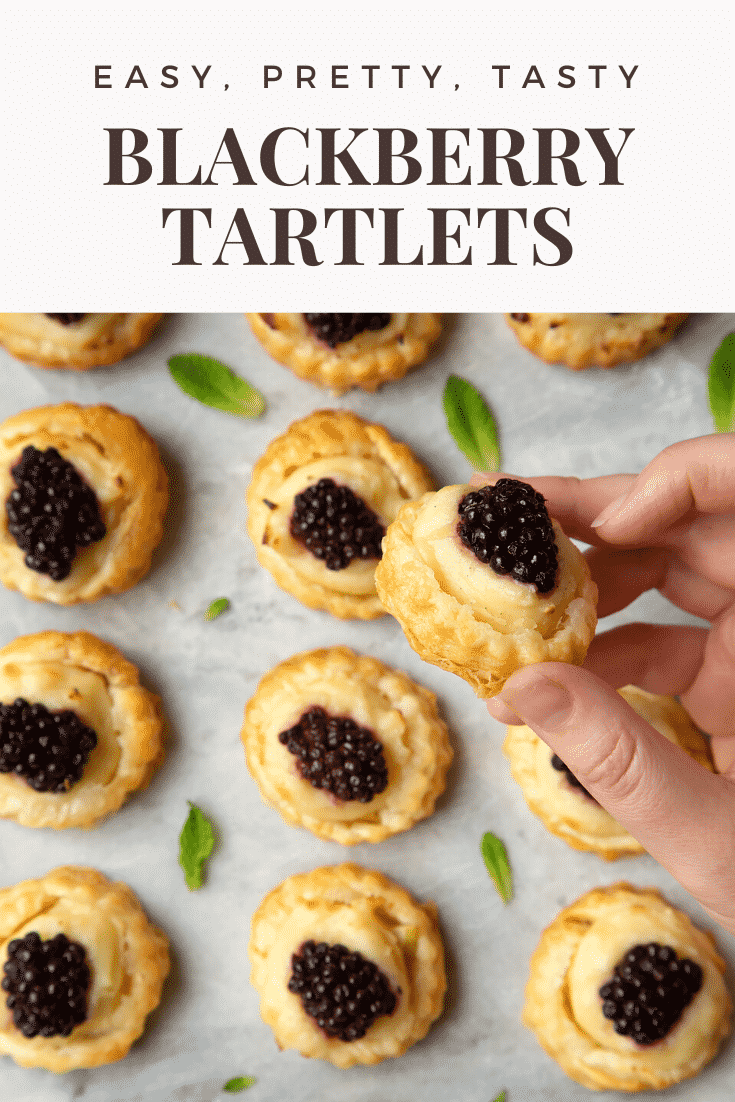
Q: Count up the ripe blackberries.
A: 11